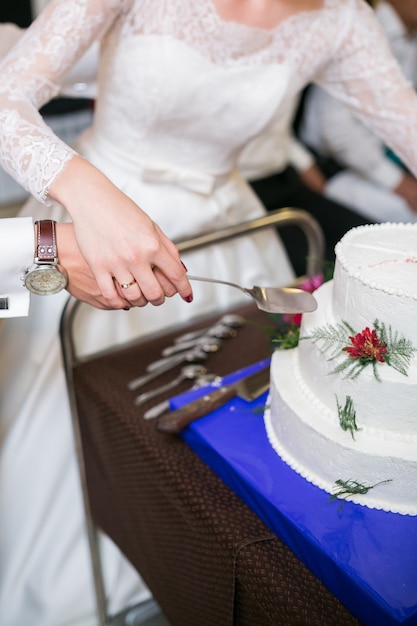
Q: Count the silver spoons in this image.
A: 6